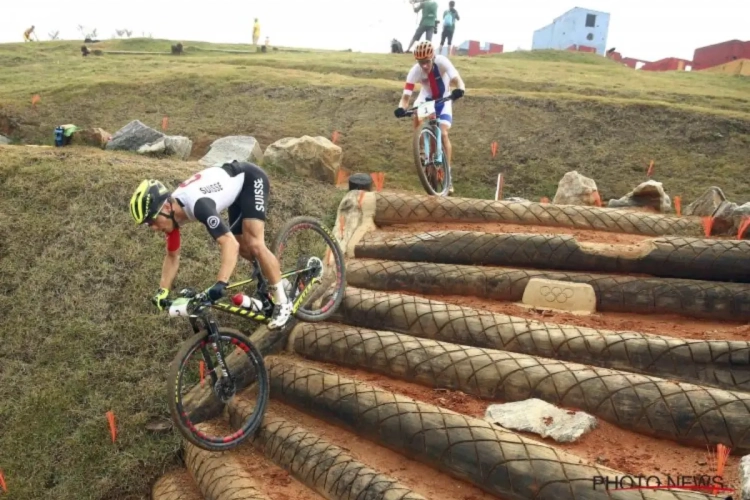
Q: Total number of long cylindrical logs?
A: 9